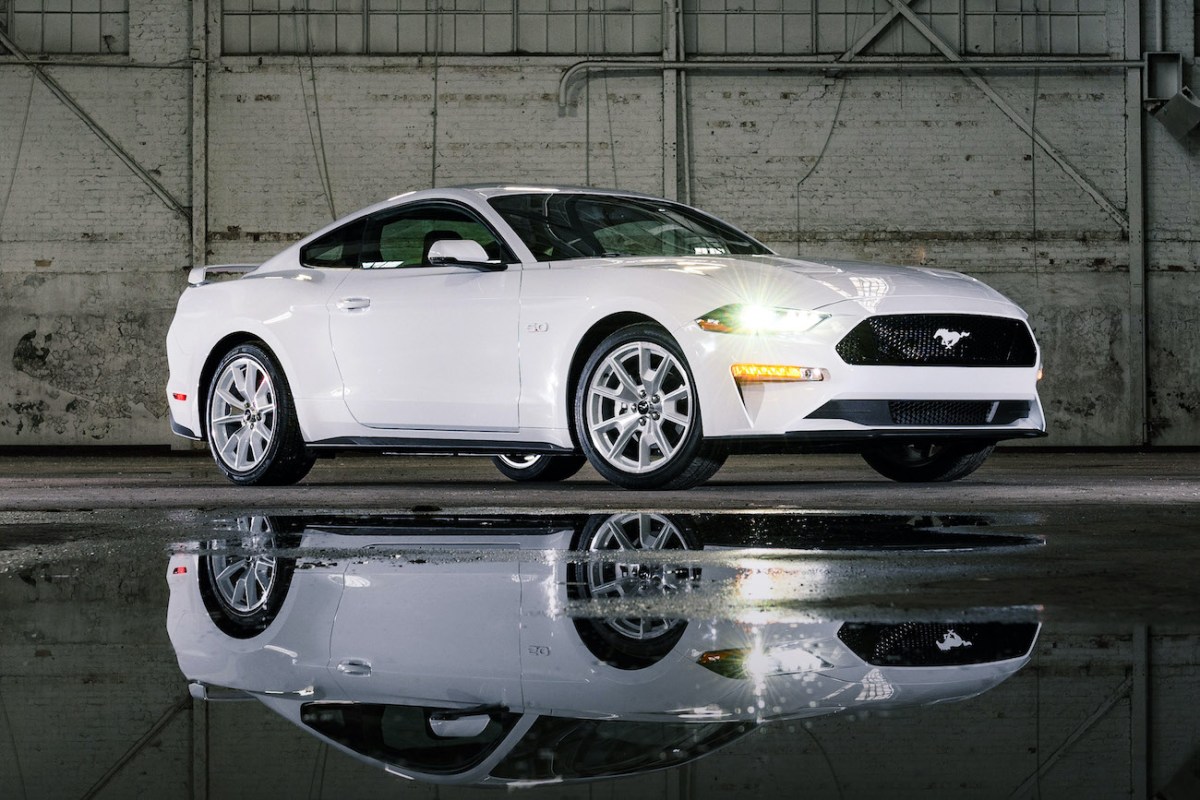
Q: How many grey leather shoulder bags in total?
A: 0